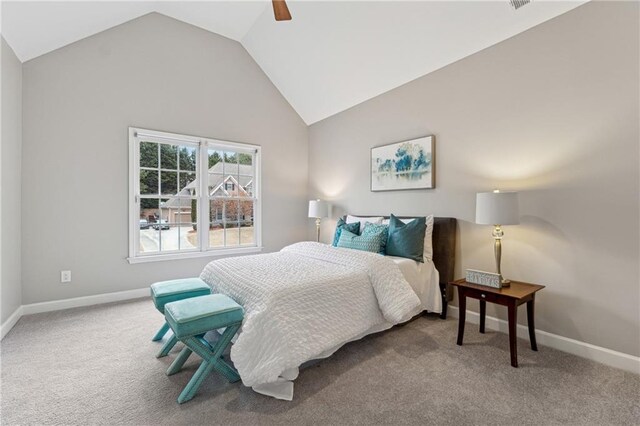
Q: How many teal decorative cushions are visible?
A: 4